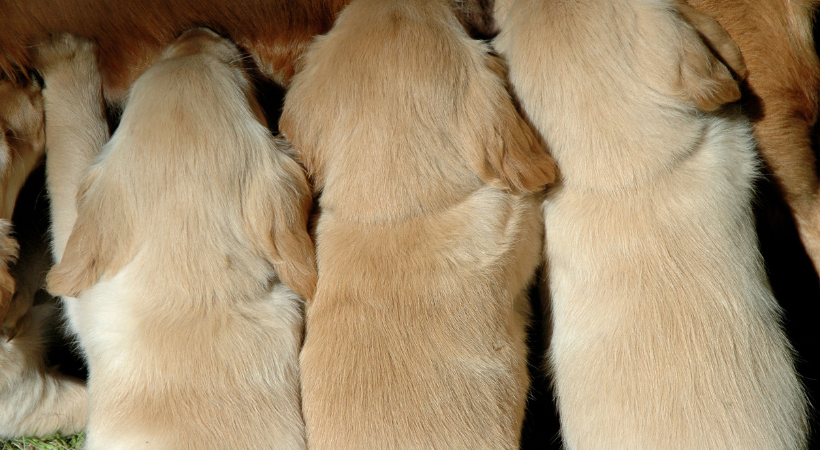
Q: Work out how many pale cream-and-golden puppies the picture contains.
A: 3